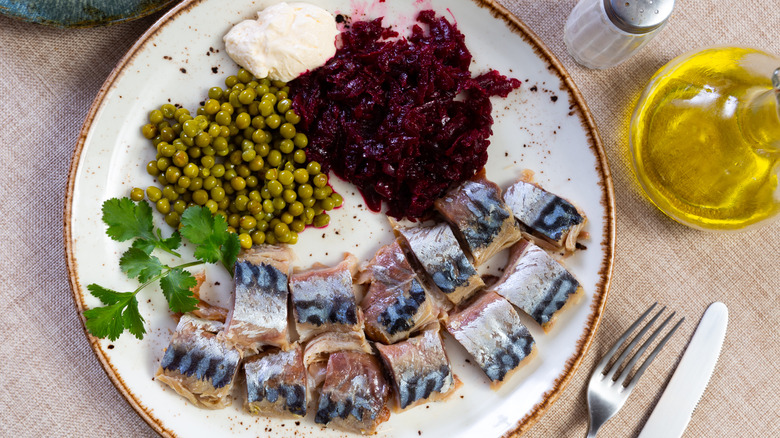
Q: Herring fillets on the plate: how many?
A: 12